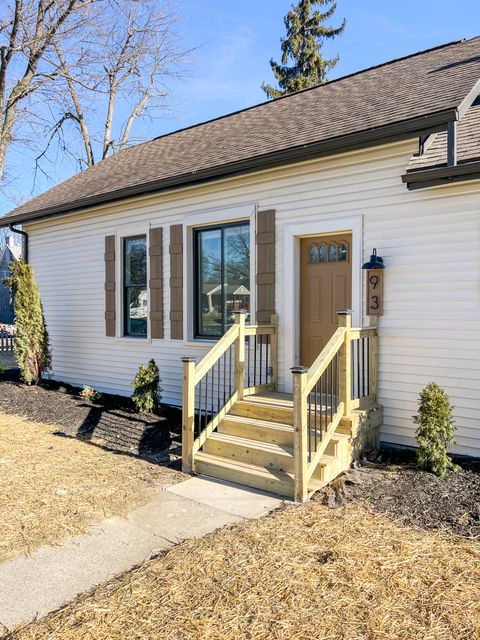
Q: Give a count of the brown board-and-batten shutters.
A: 4